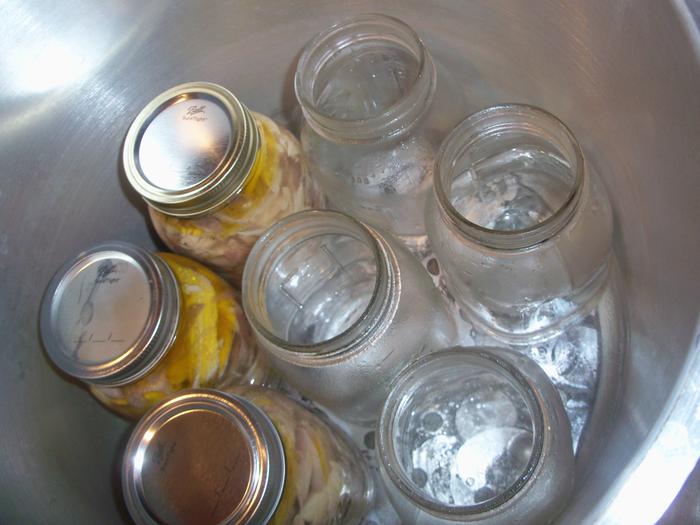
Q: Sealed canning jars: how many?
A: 3